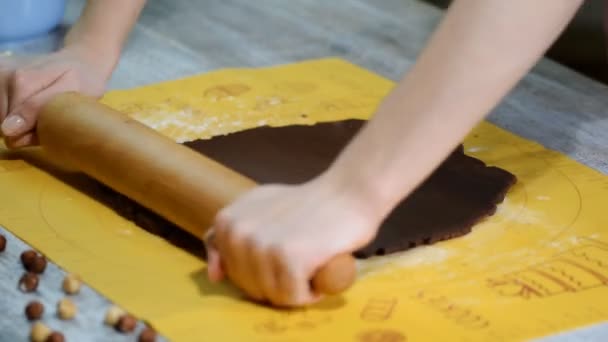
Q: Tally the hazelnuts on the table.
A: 12